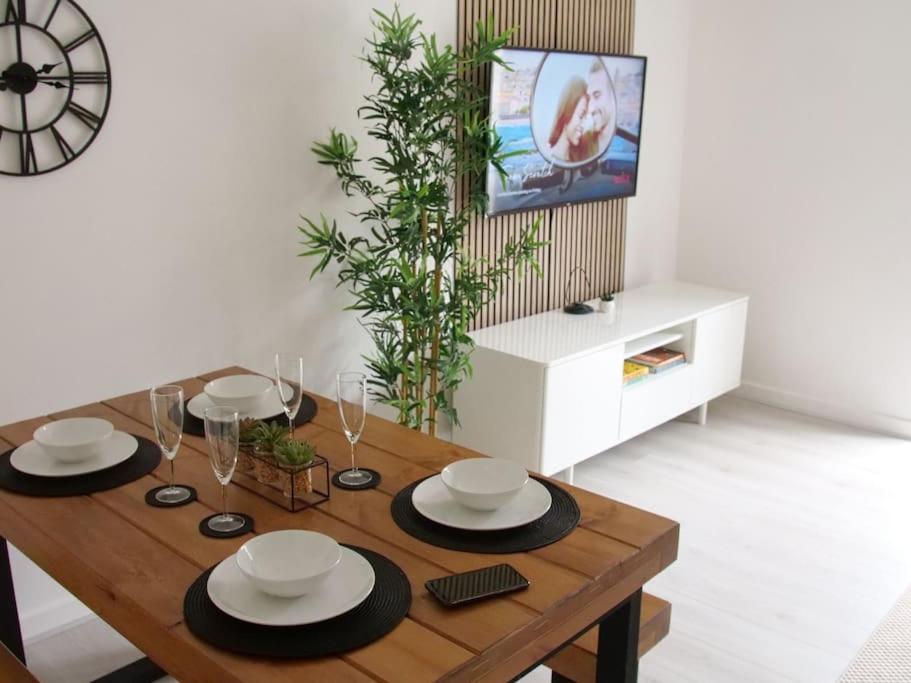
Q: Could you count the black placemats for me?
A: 4